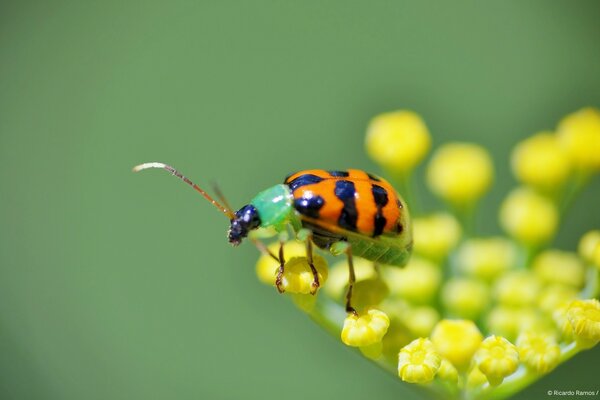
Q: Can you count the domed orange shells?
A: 1